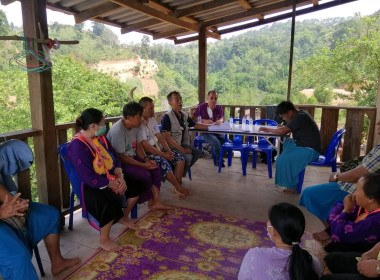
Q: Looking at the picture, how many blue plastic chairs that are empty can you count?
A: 2